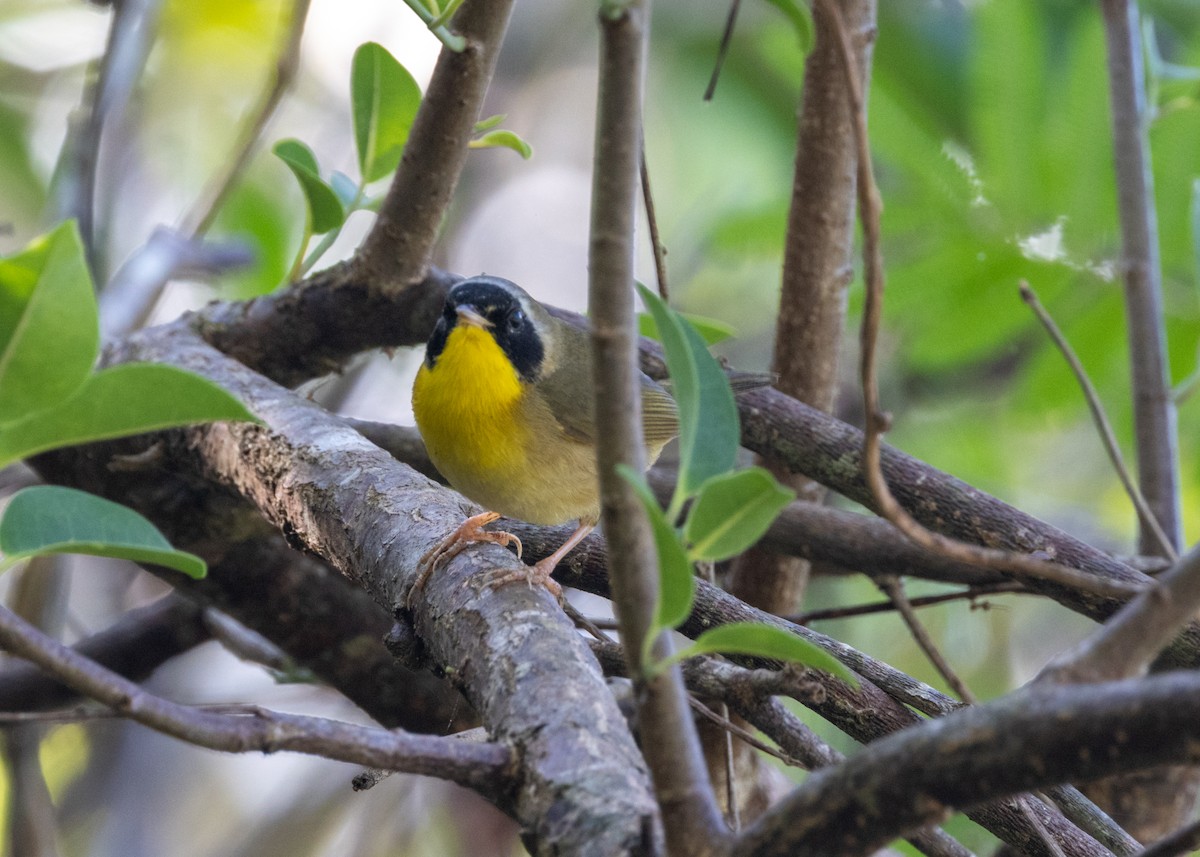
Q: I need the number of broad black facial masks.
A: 1